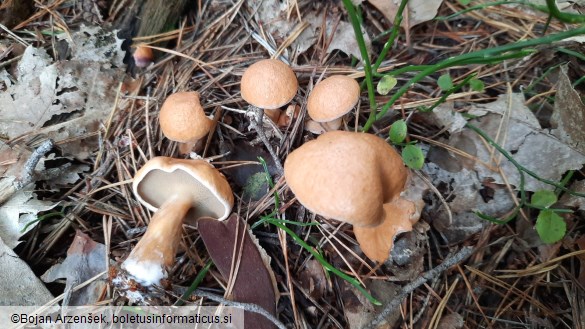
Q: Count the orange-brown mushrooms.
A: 5